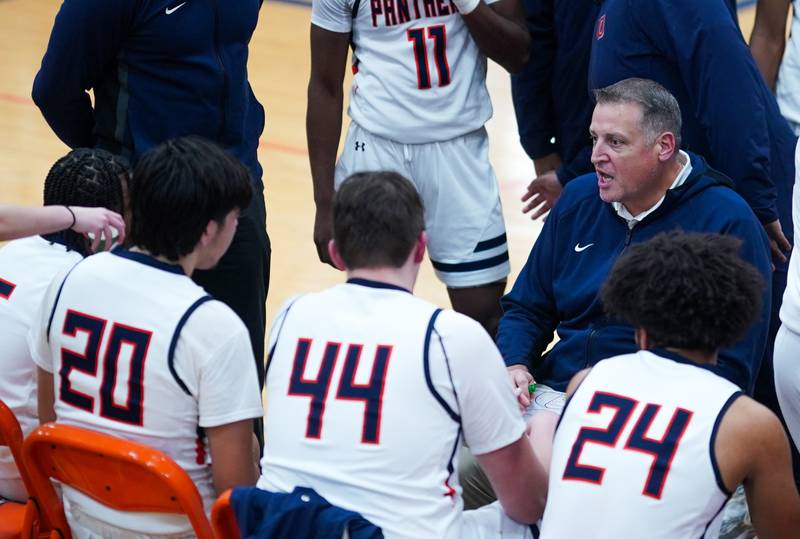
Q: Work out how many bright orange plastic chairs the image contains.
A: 3